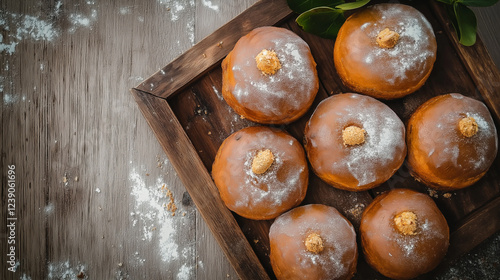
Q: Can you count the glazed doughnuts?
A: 7